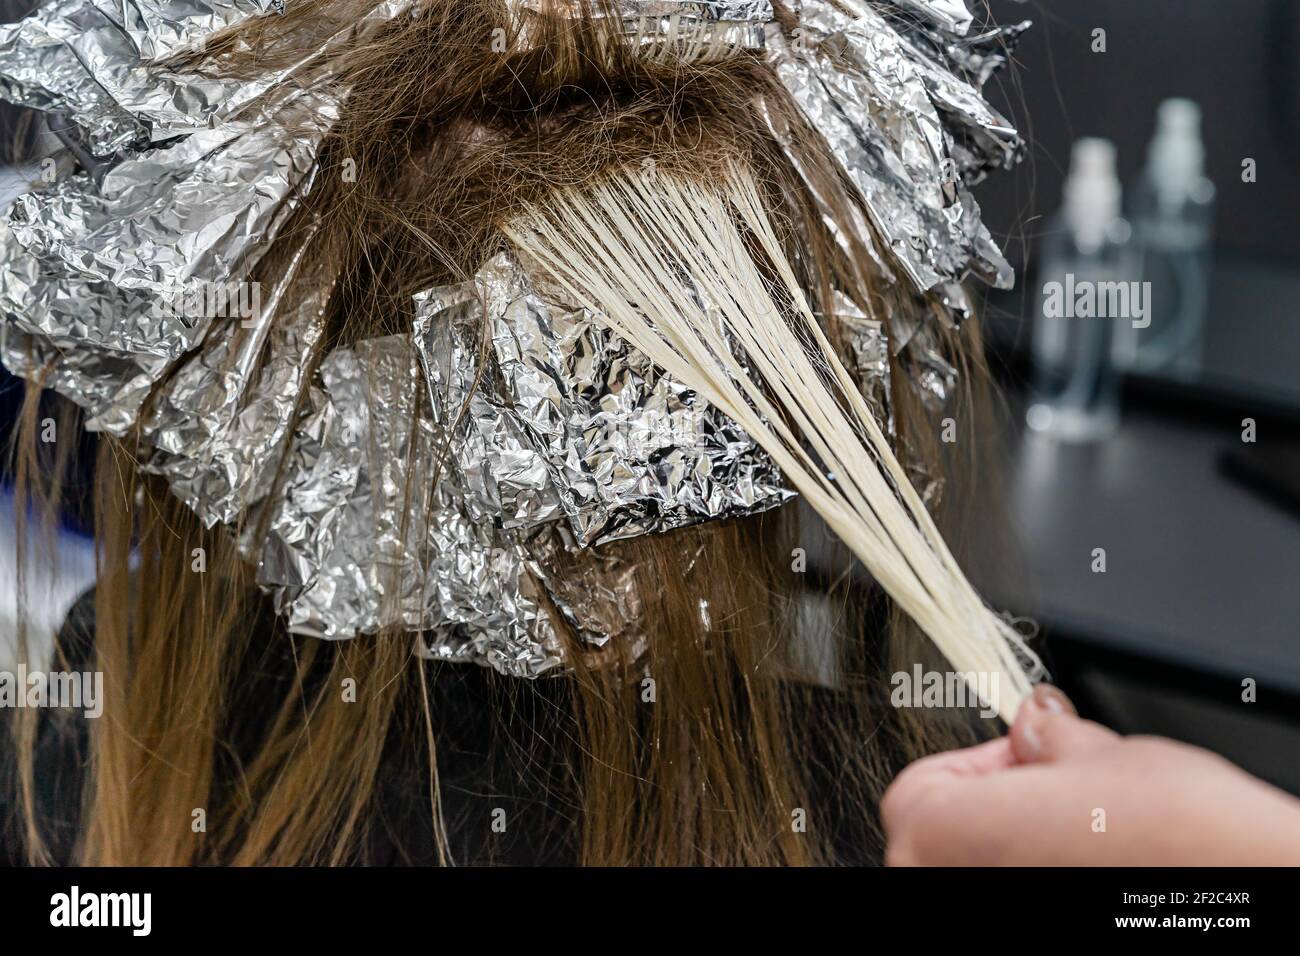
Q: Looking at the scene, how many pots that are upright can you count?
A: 2